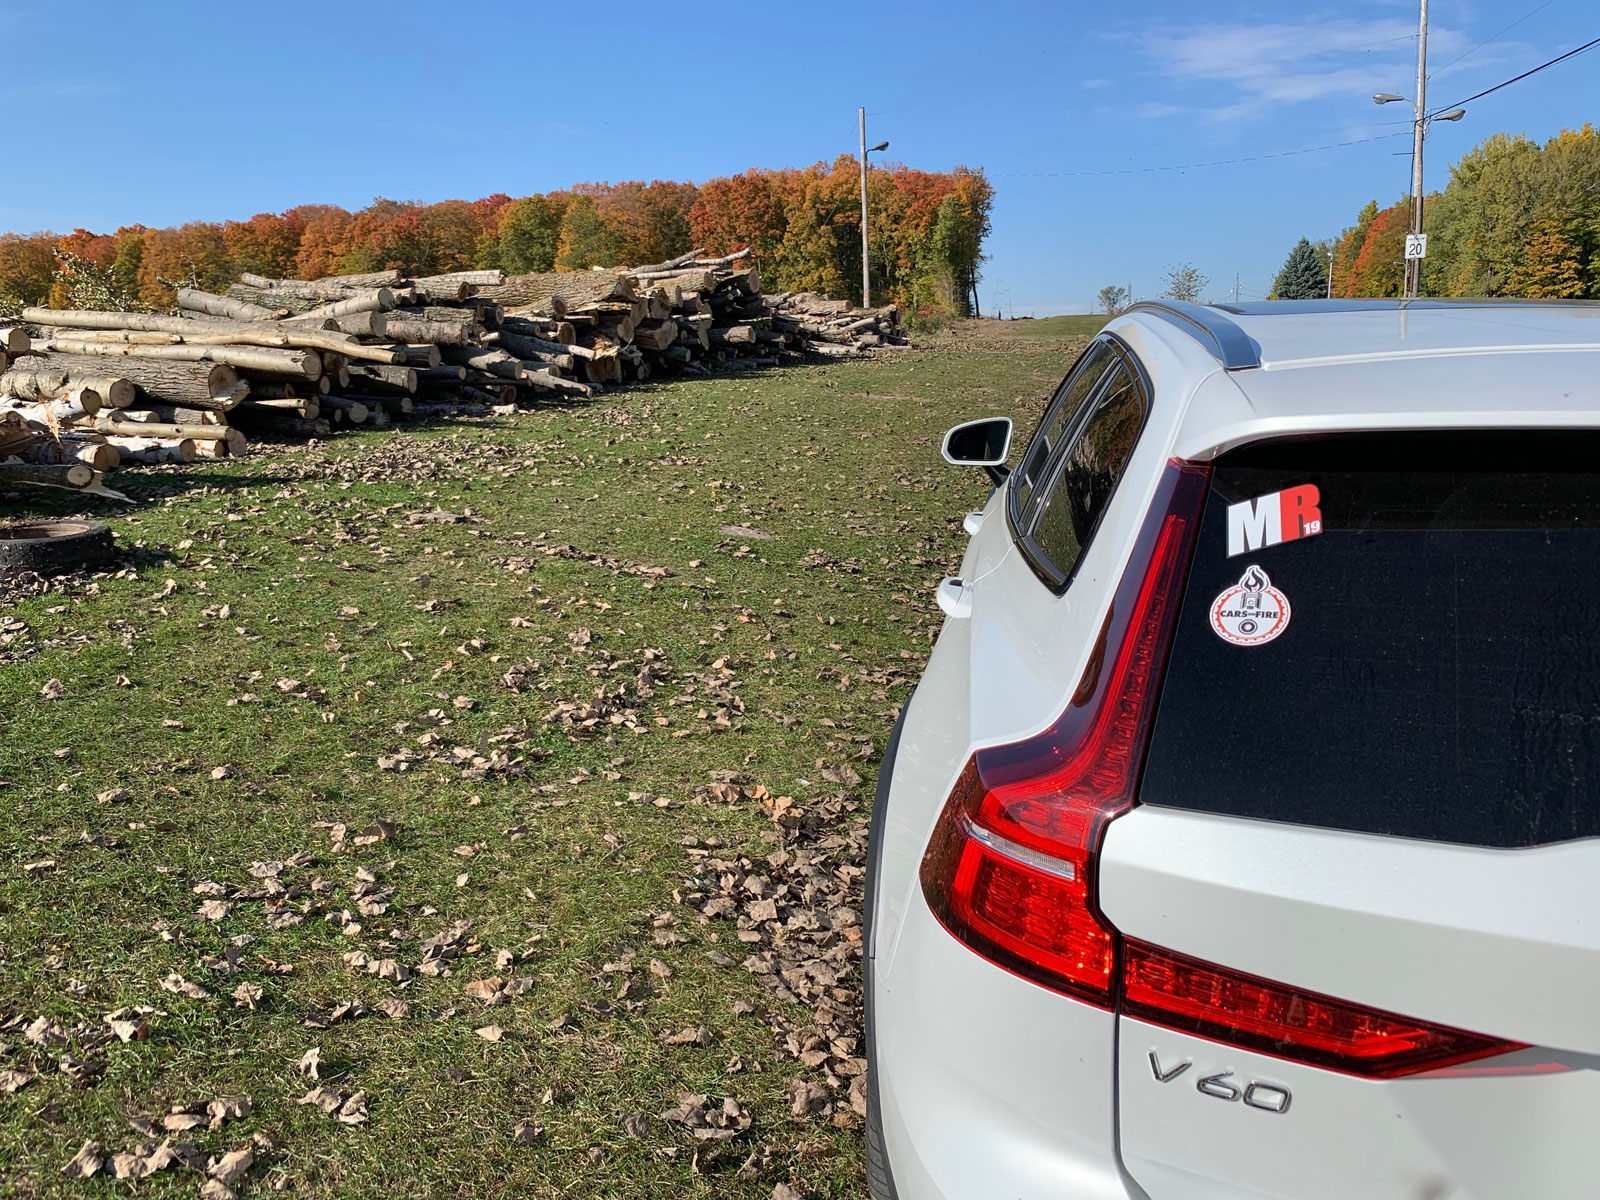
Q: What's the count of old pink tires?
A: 0